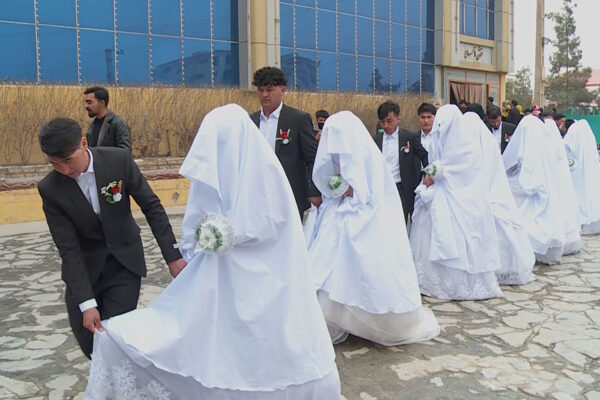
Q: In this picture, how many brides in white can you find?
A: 7